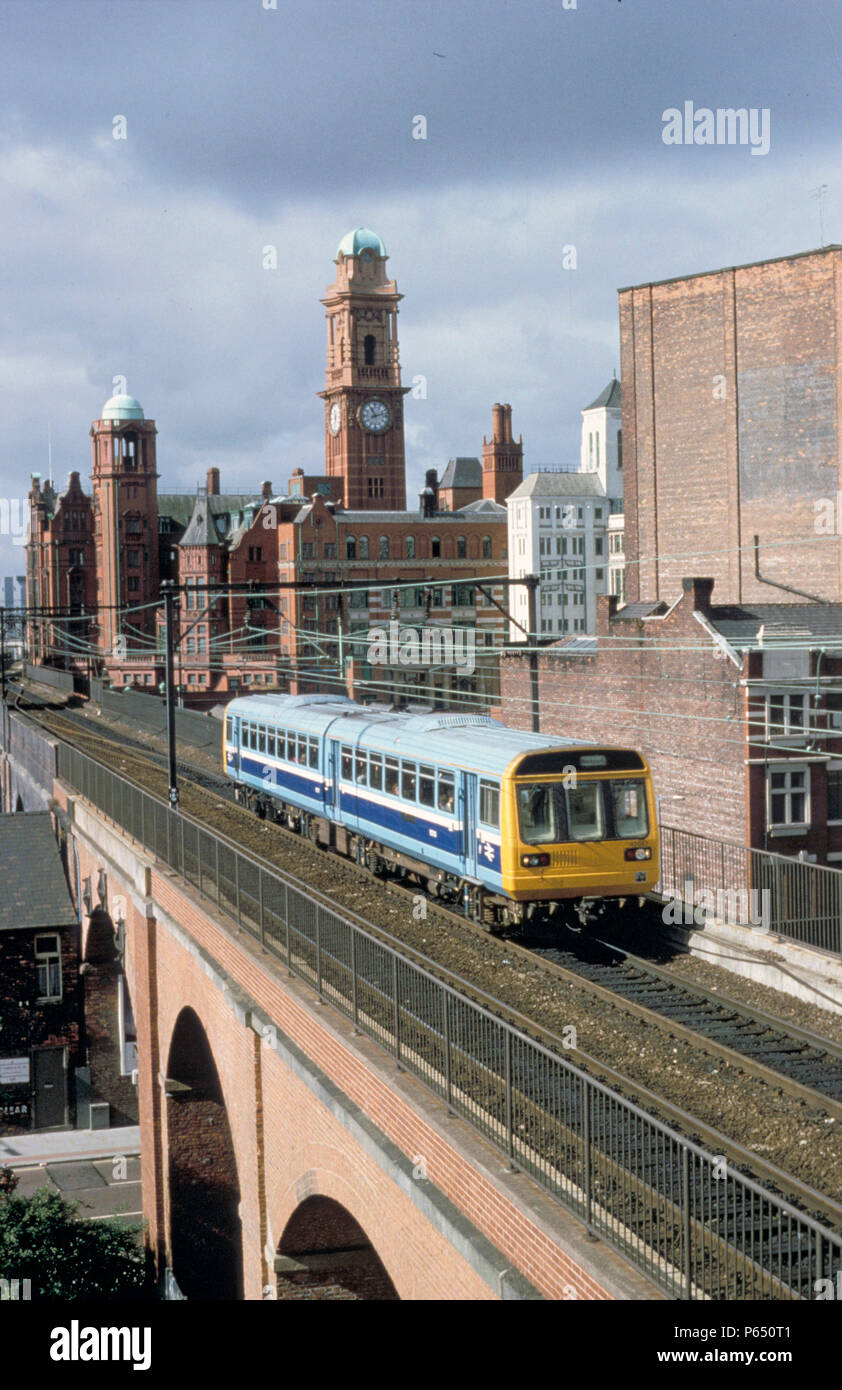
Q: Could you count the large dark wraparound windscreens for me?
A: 1